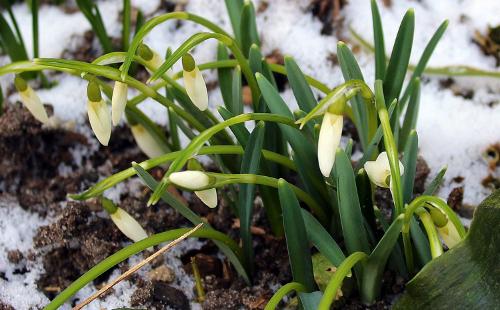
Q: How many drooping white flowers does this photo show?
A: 12